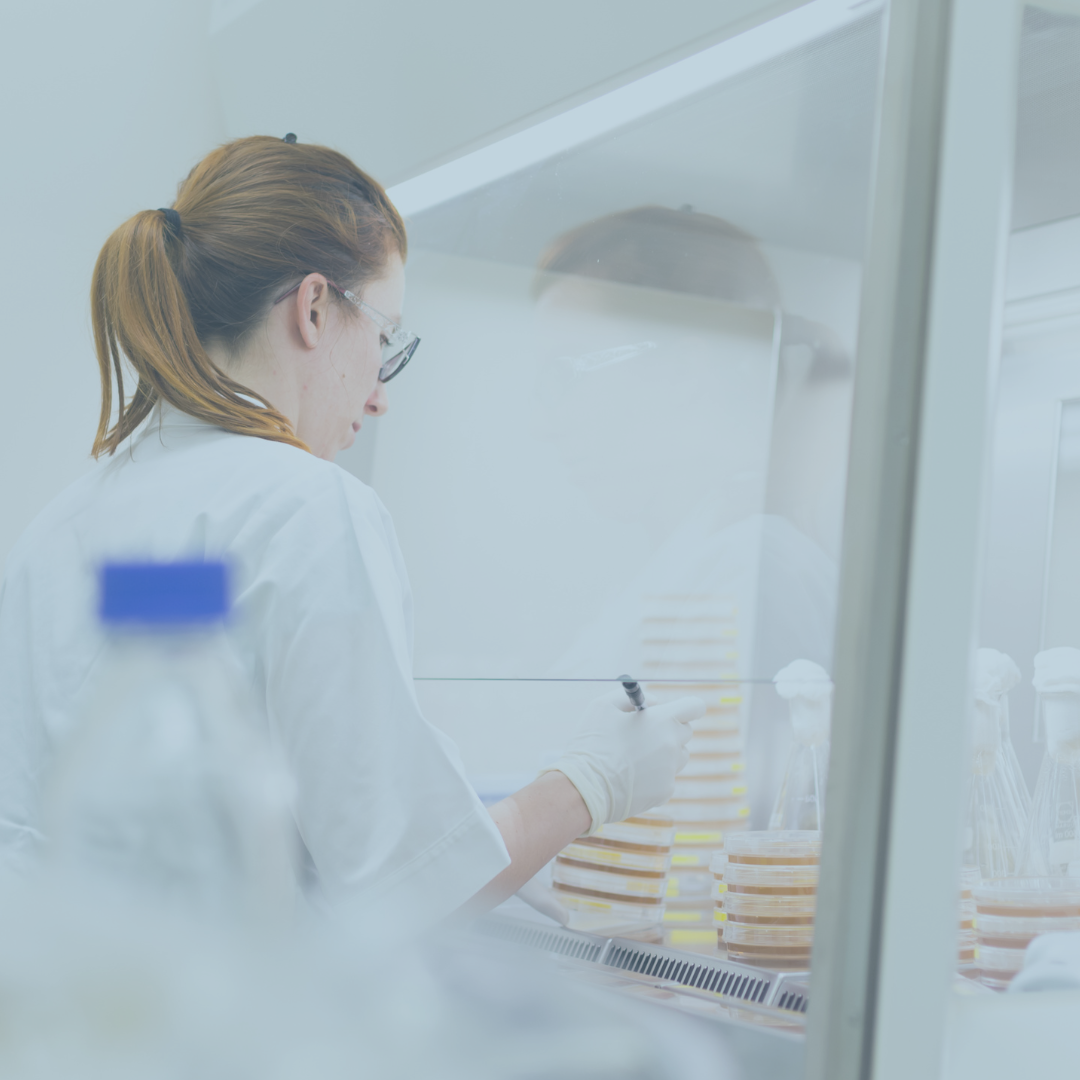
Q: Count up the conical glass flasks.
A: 3